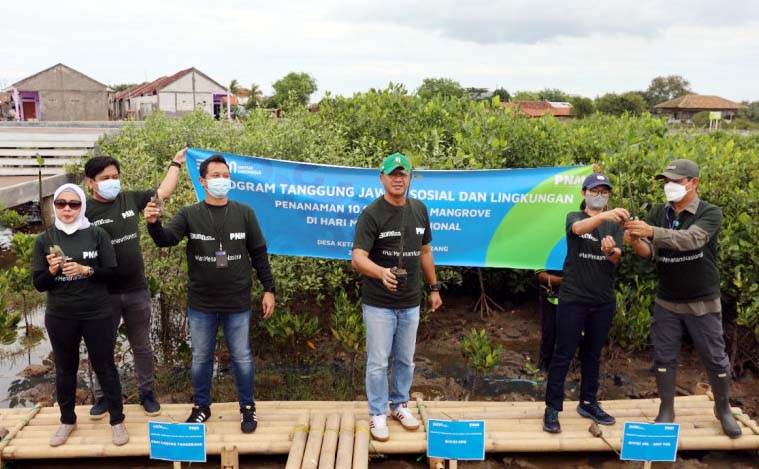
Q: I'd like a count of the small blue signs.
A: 3